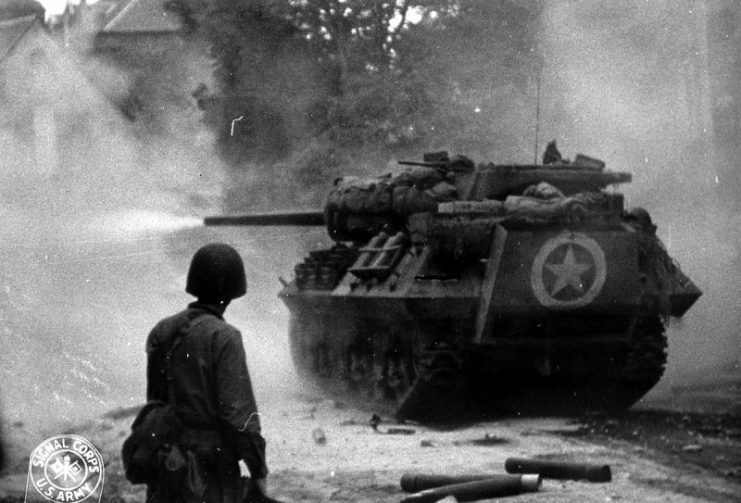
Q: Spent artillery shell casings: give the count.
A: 3